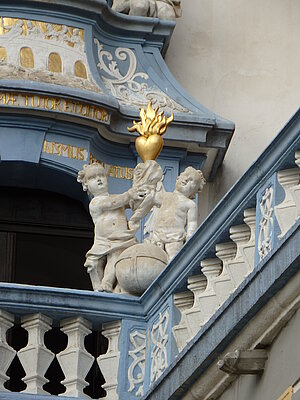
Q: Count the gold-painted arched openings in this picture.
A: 4